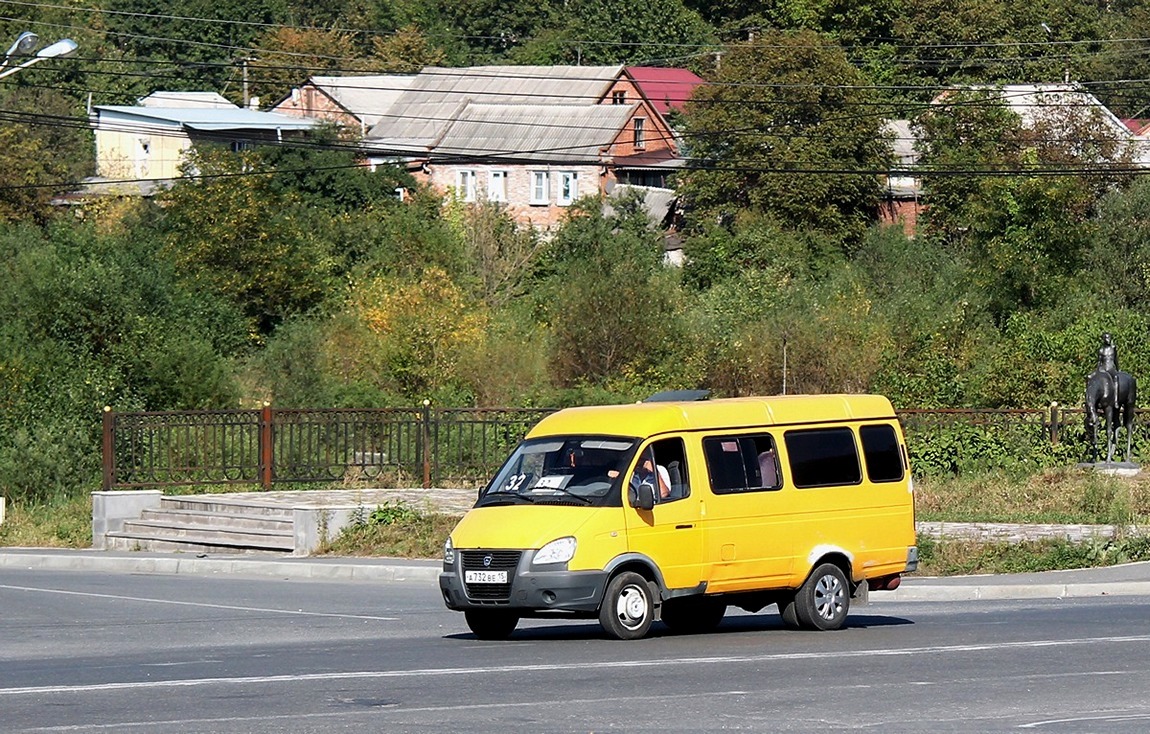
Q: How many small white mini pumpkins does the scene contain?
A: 0